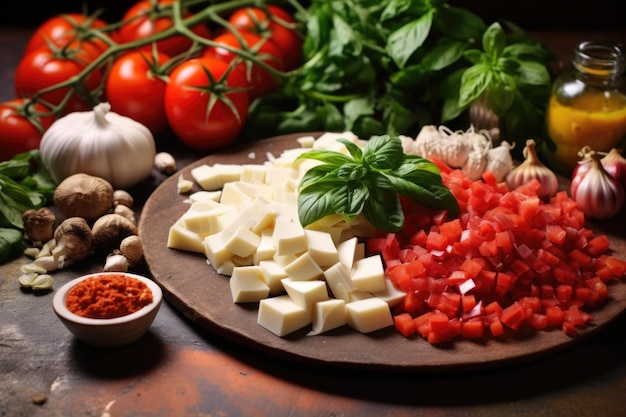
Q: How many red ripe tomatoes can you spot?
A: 8